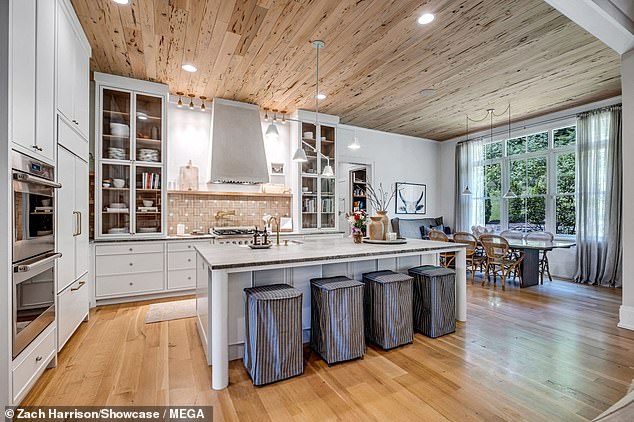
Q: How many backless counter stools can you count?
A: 4